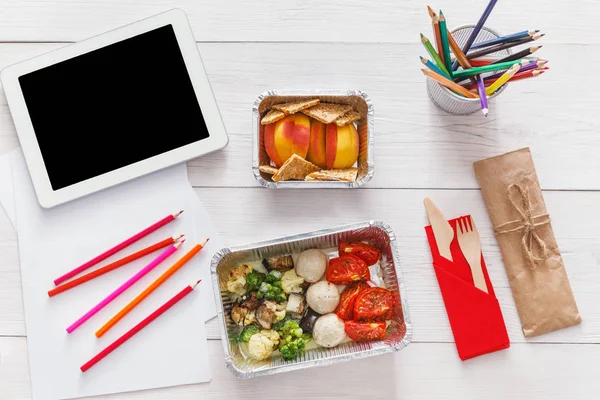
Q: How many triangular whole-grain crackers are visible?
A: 7